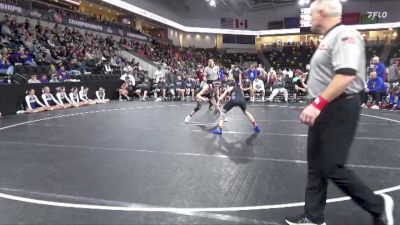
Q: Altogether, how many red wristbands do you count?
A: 1